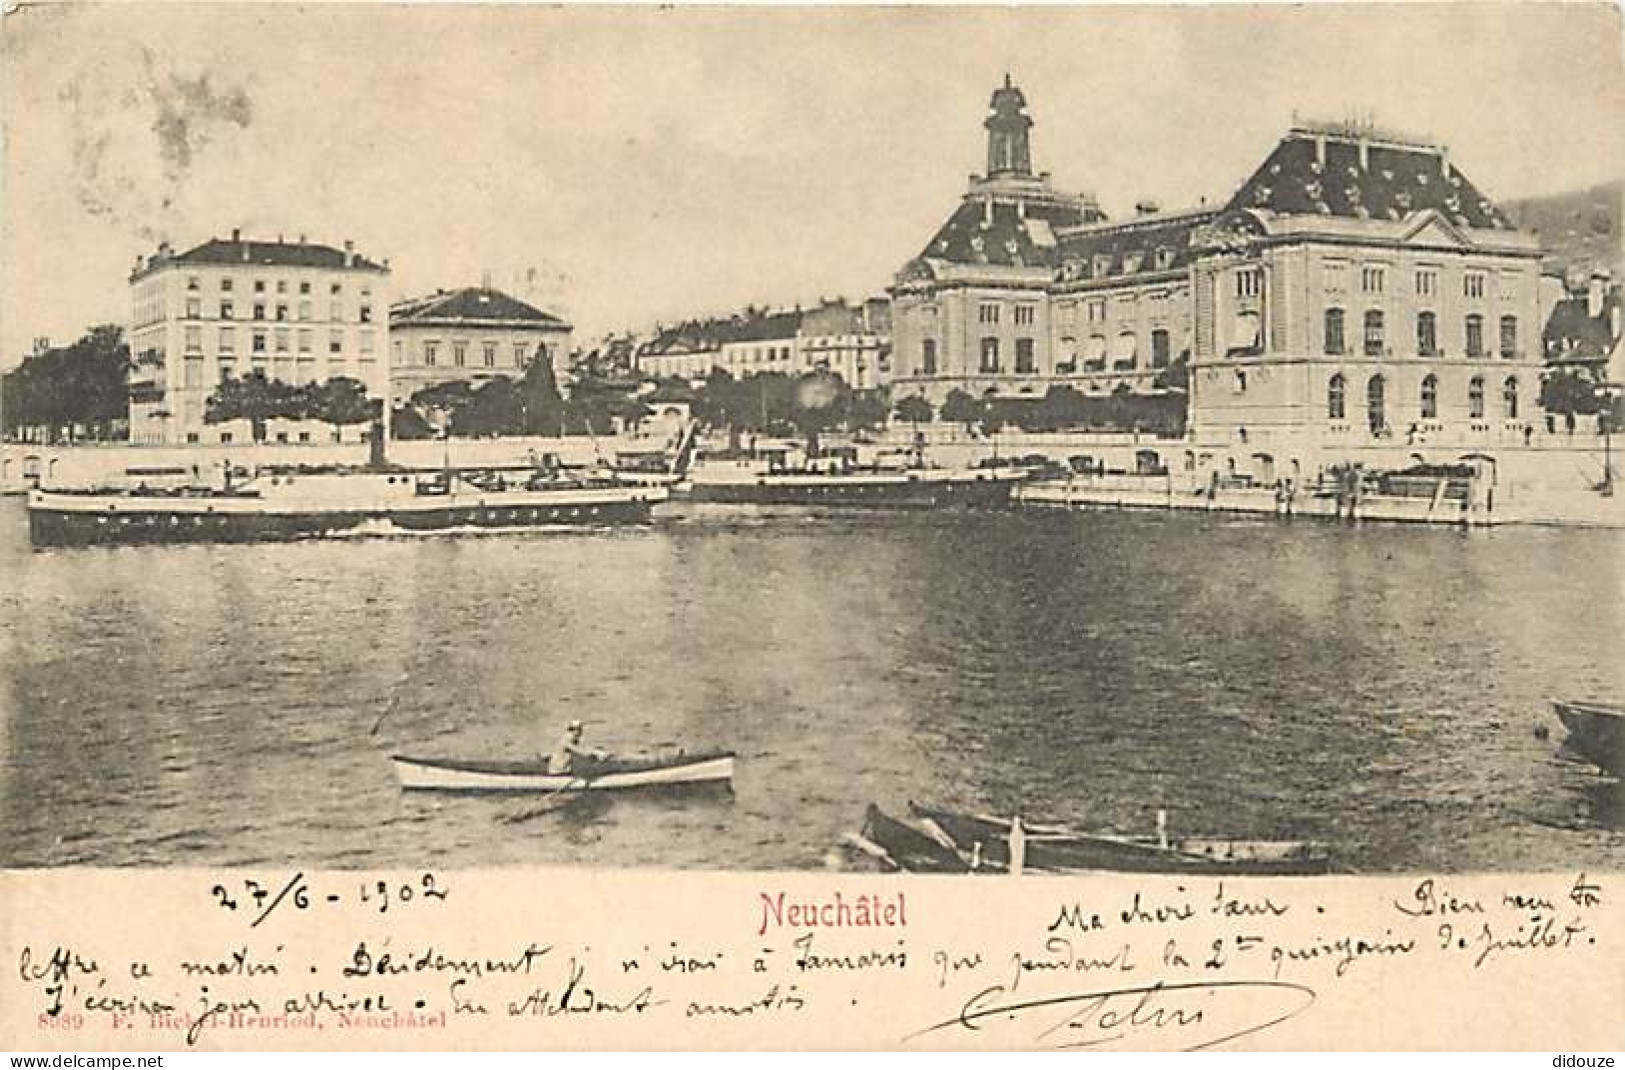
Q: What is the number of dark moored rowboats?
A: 3